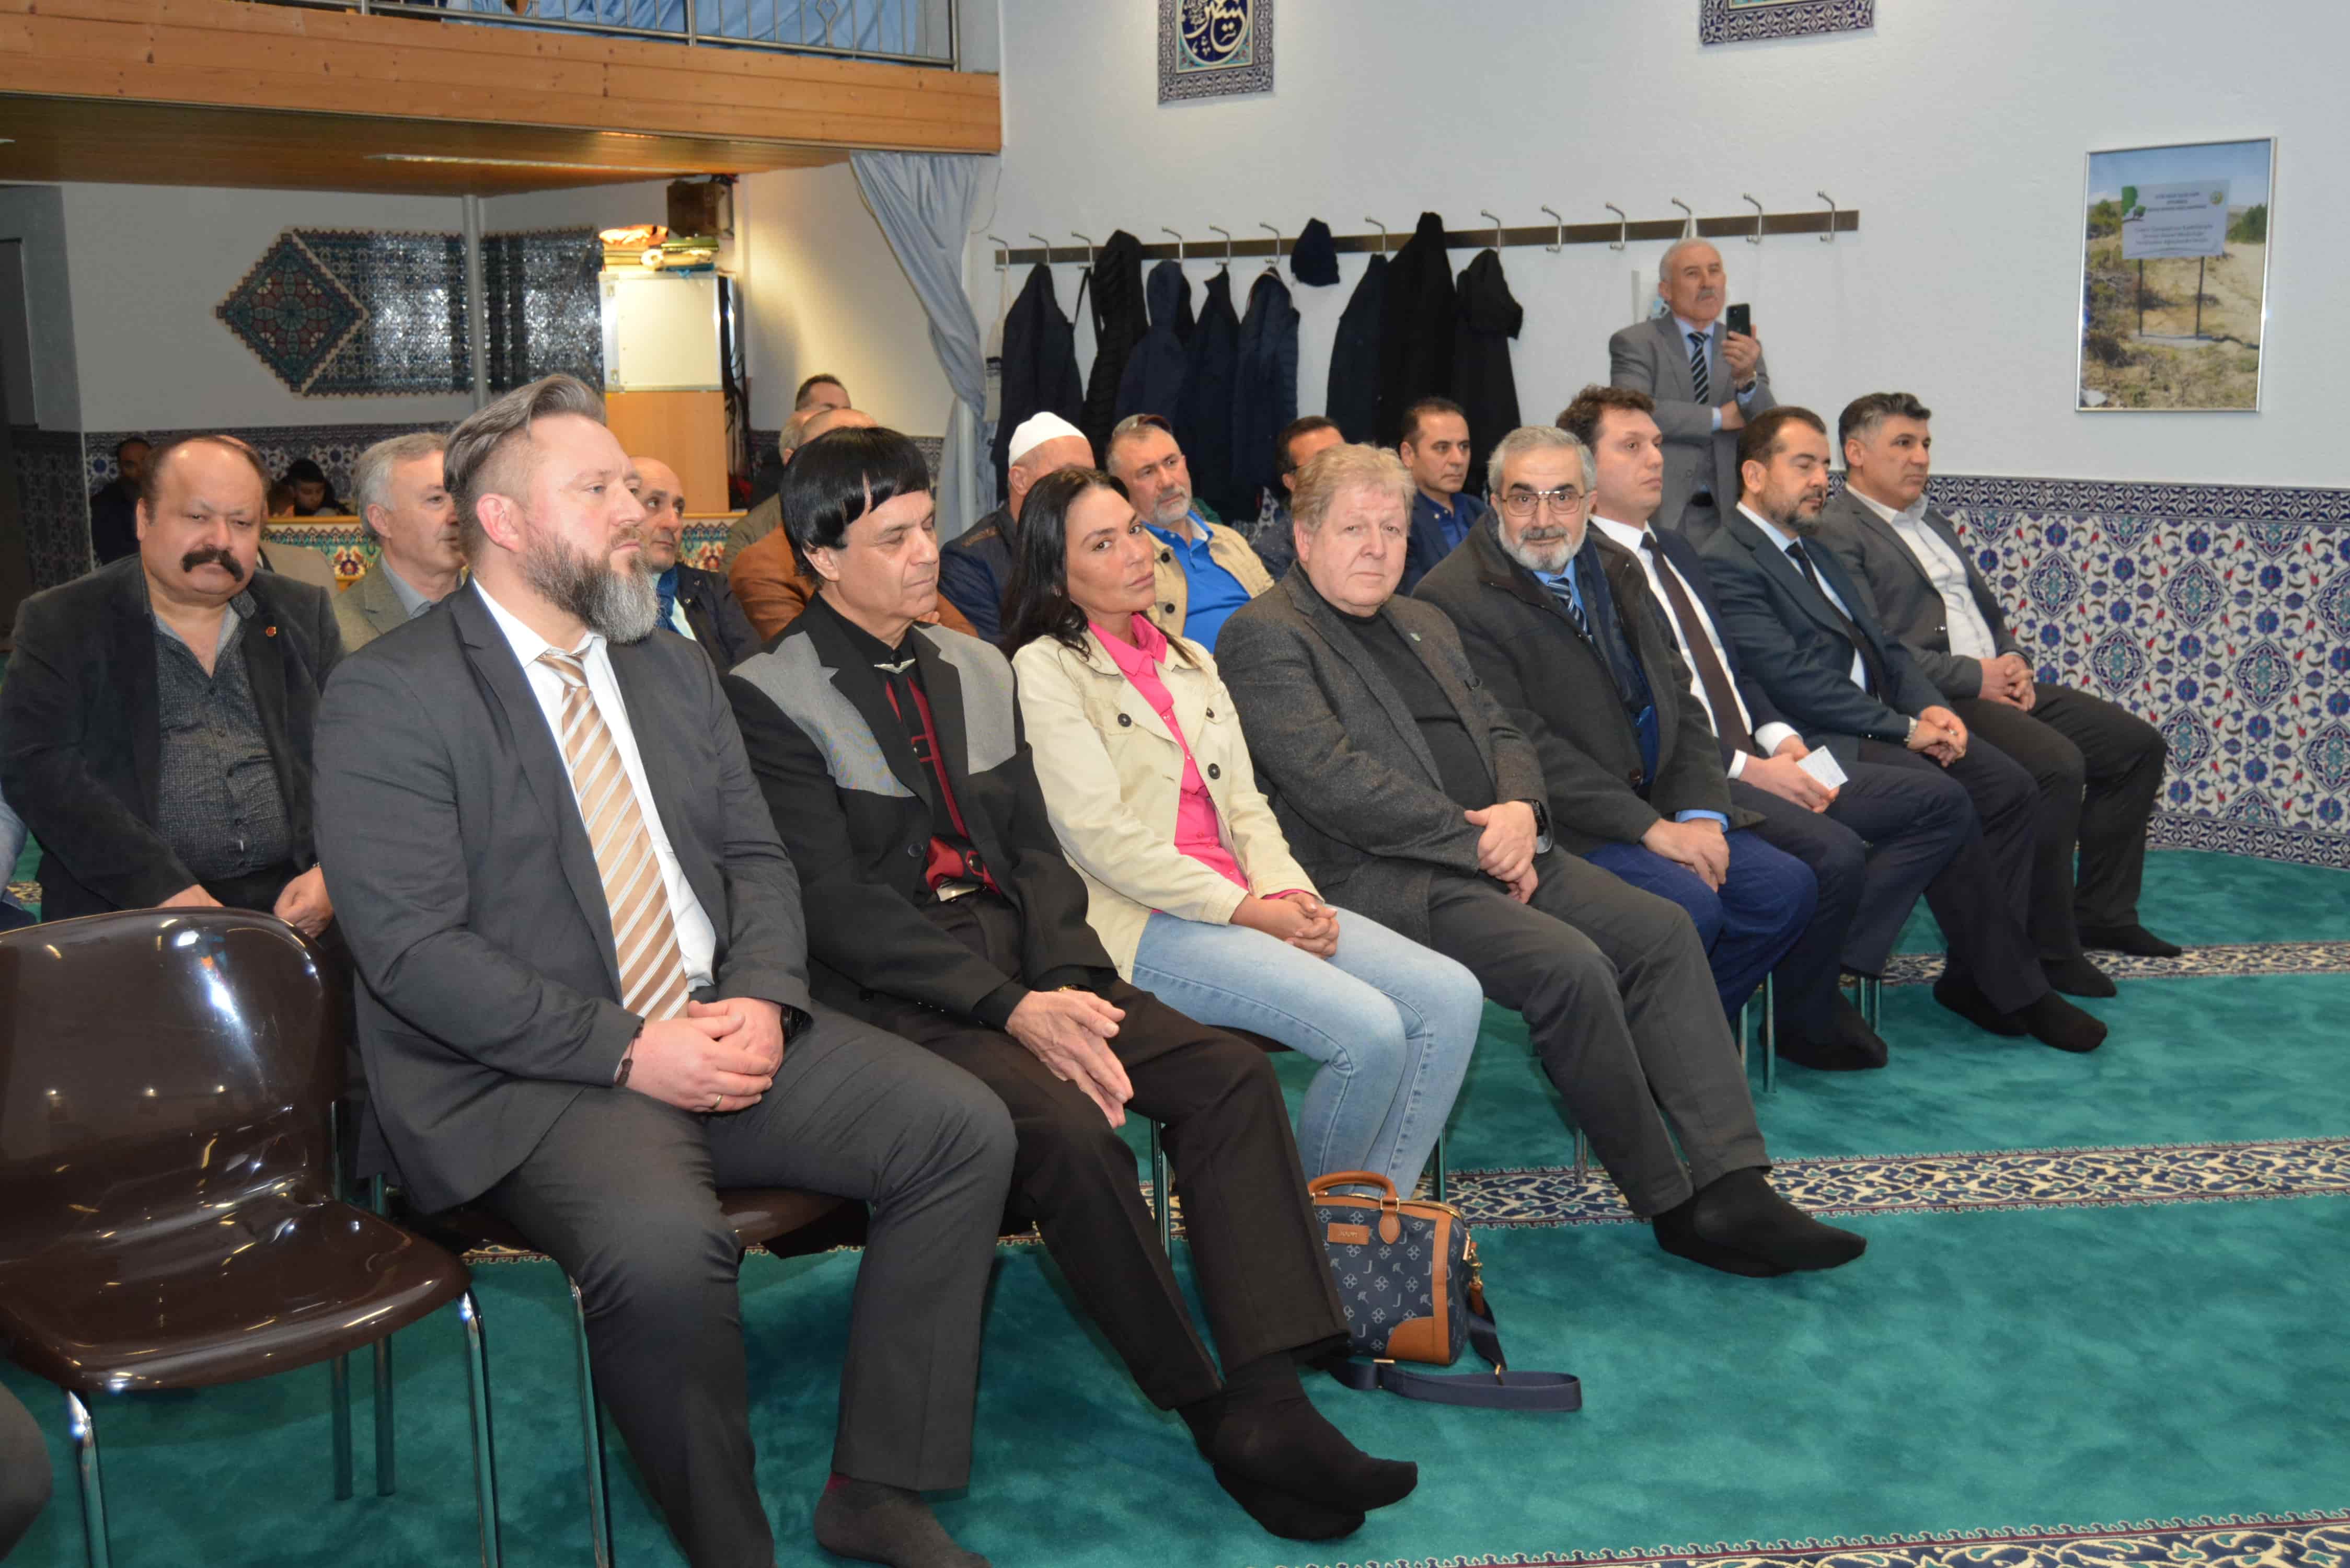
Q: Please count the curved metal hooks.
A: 13